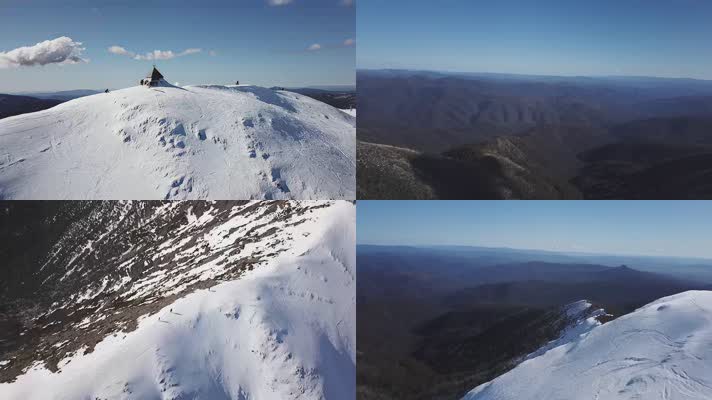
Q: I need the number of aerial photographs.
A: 4